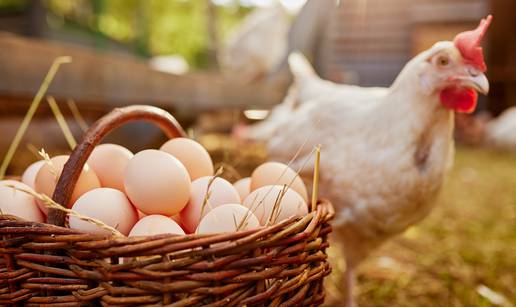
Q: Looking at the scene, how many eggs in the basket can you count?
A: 13